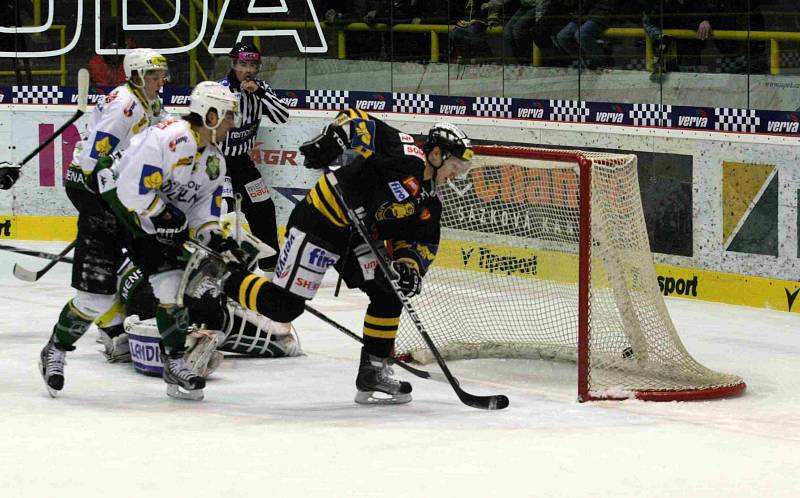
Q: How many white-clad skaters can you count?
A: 2